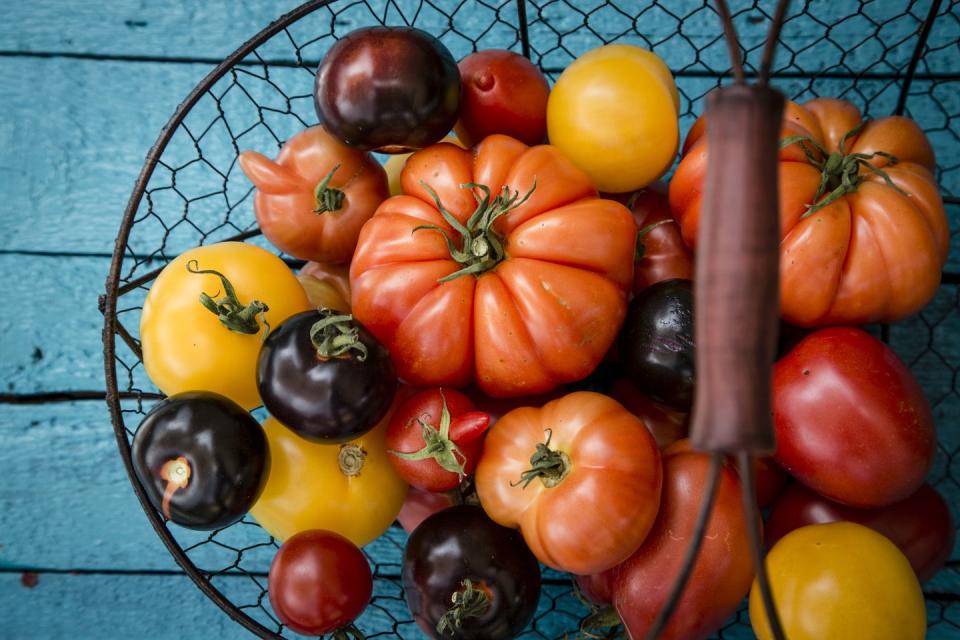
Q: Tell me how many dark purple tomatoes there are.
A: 5